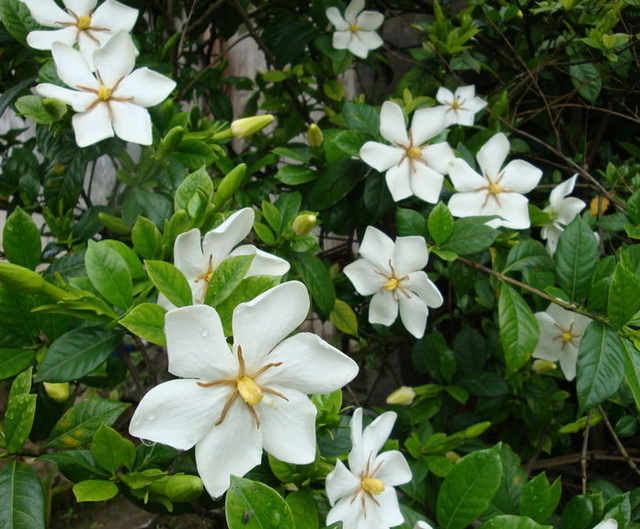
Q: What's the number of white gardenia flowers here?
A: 12